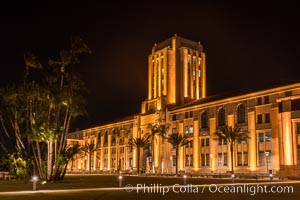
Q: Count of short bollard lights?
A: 5